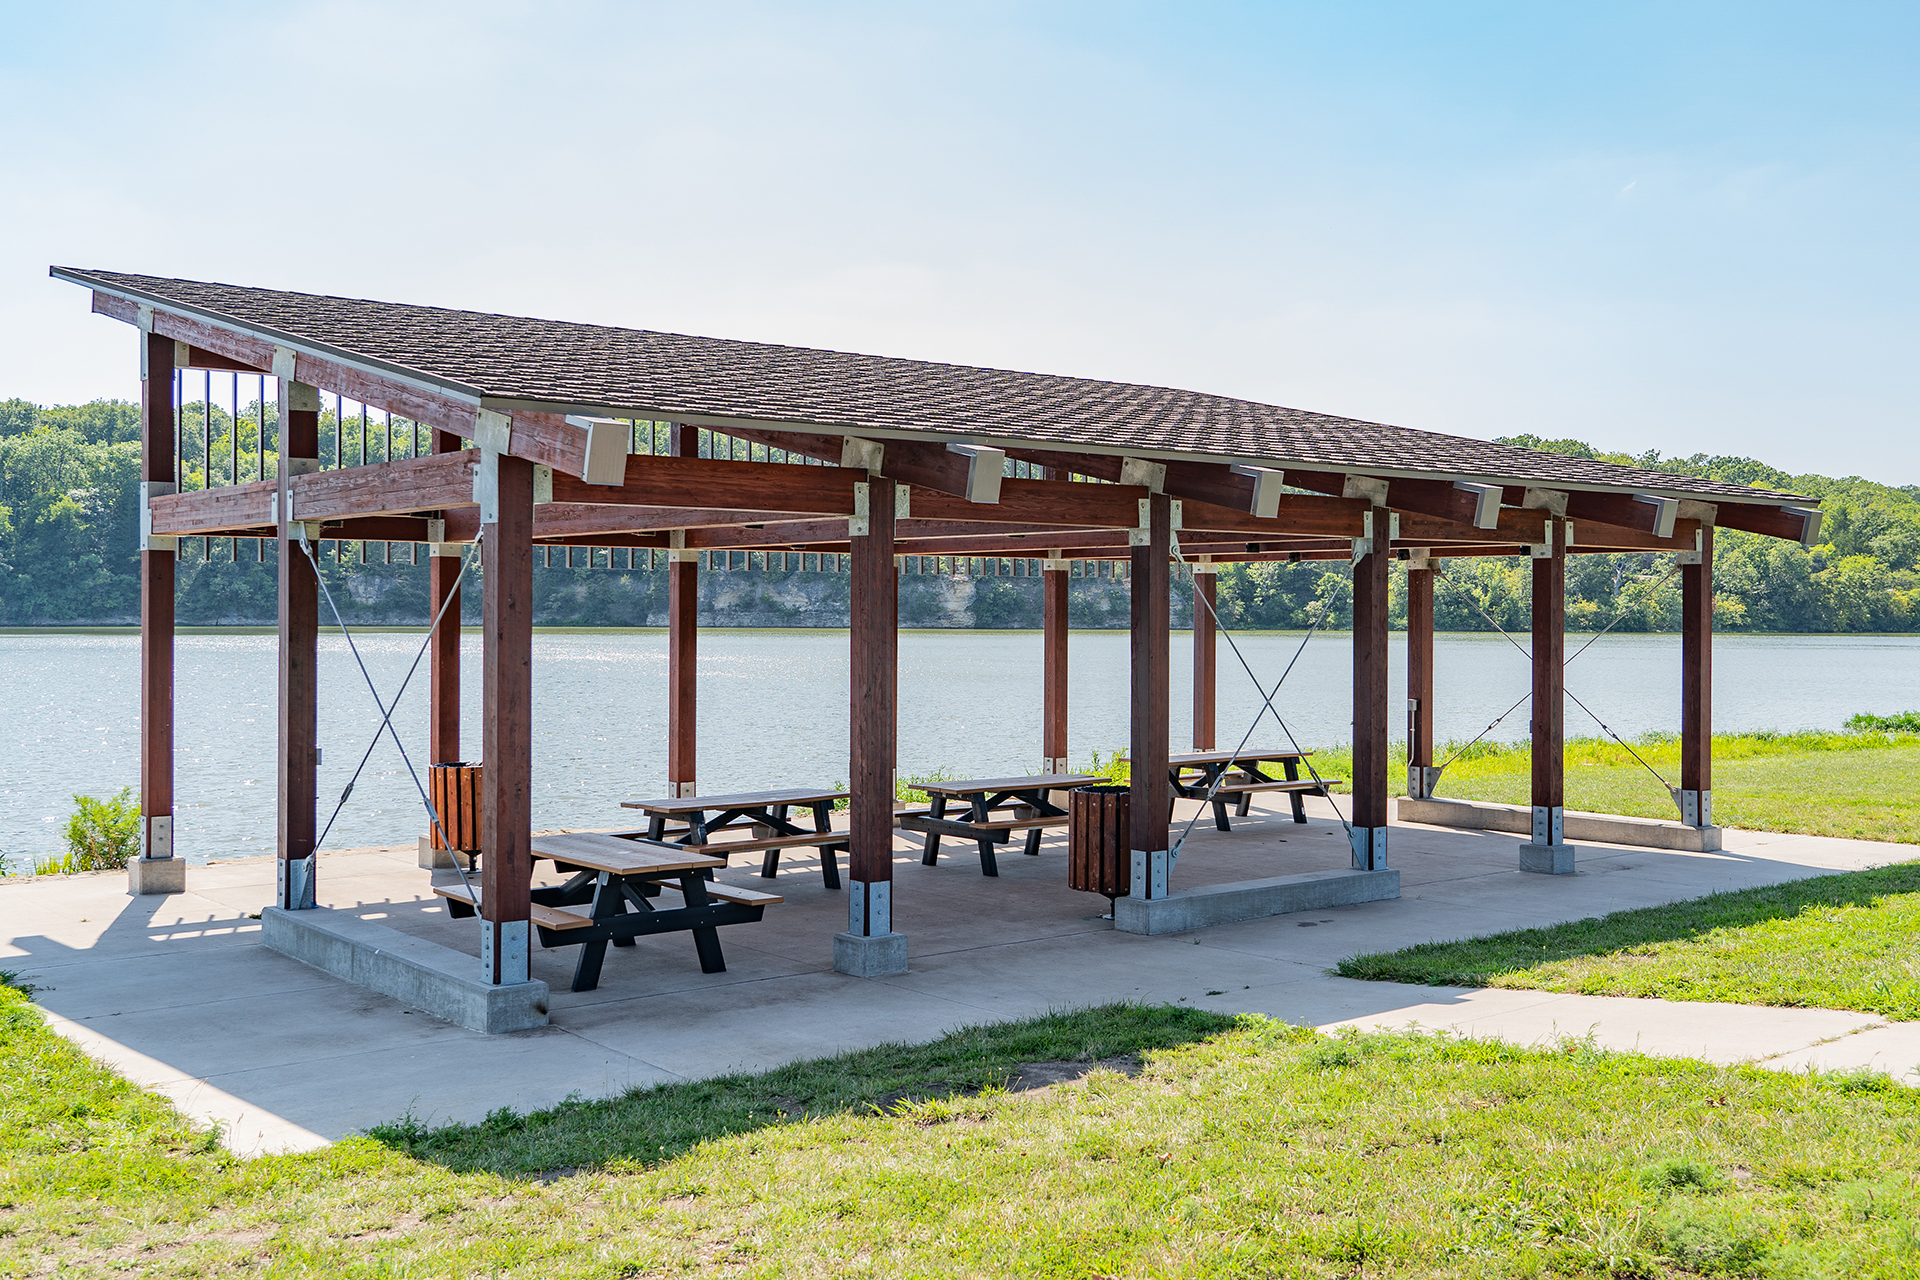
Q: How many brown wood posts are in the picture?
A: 14